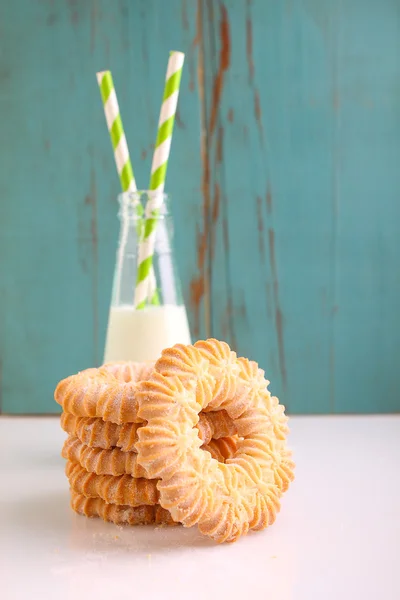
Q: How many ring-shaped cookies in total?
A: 6